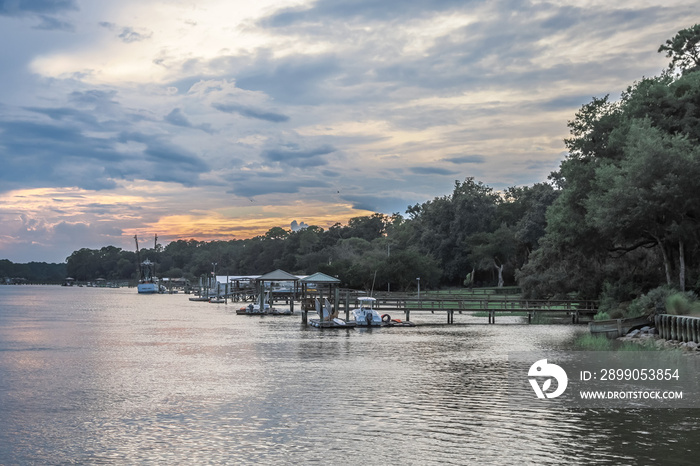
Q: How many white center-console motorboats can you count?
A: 1